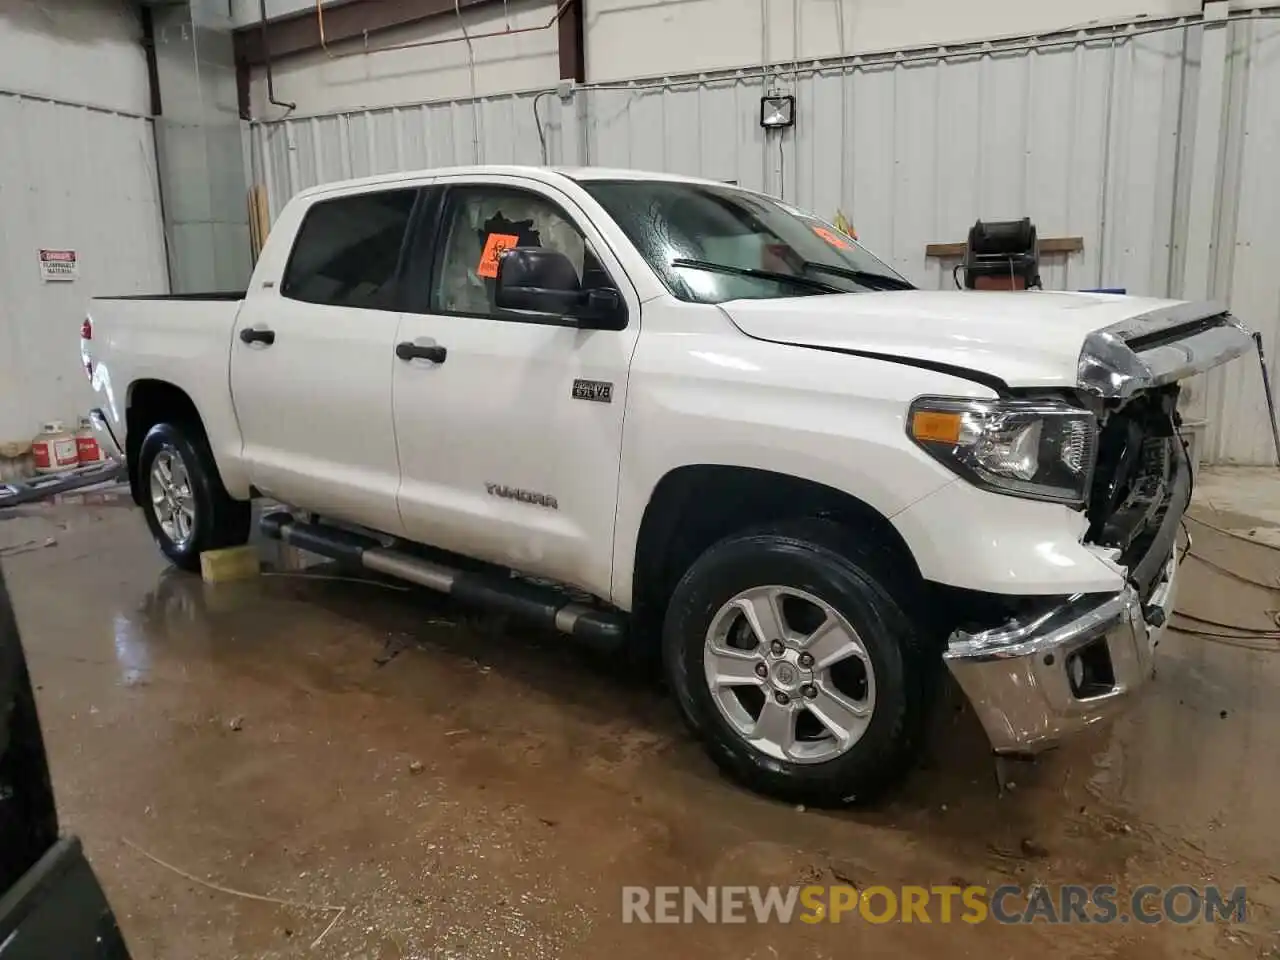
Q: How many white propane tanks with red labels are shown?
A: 2